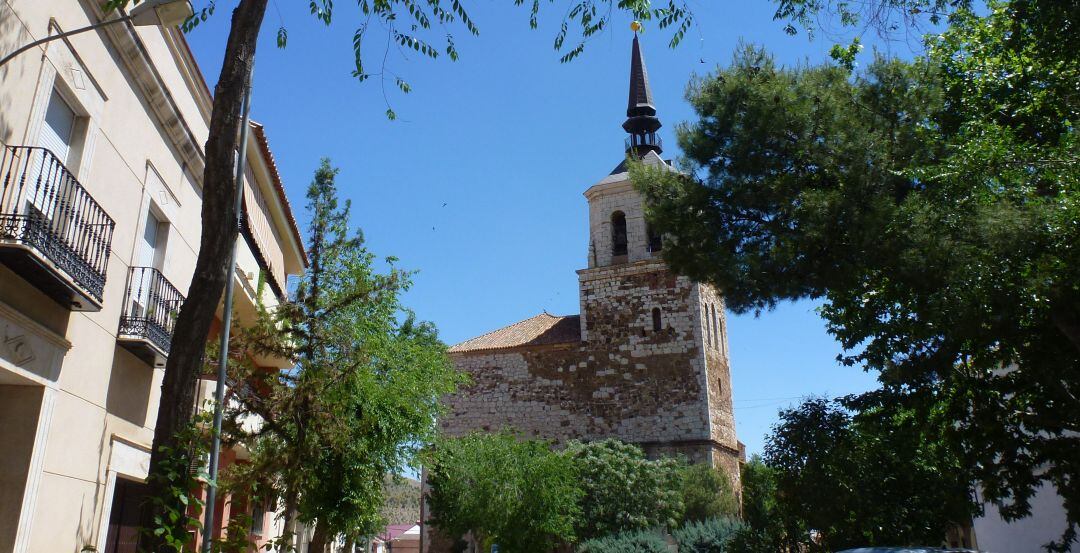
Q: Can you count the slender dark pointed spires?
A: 1